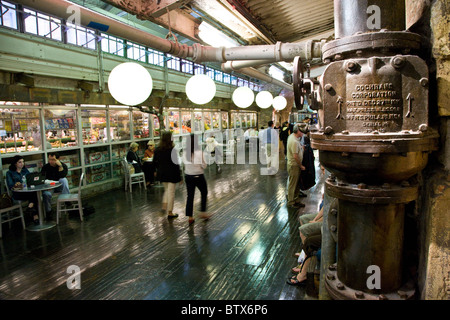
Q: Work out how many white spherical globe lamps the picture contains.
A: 5